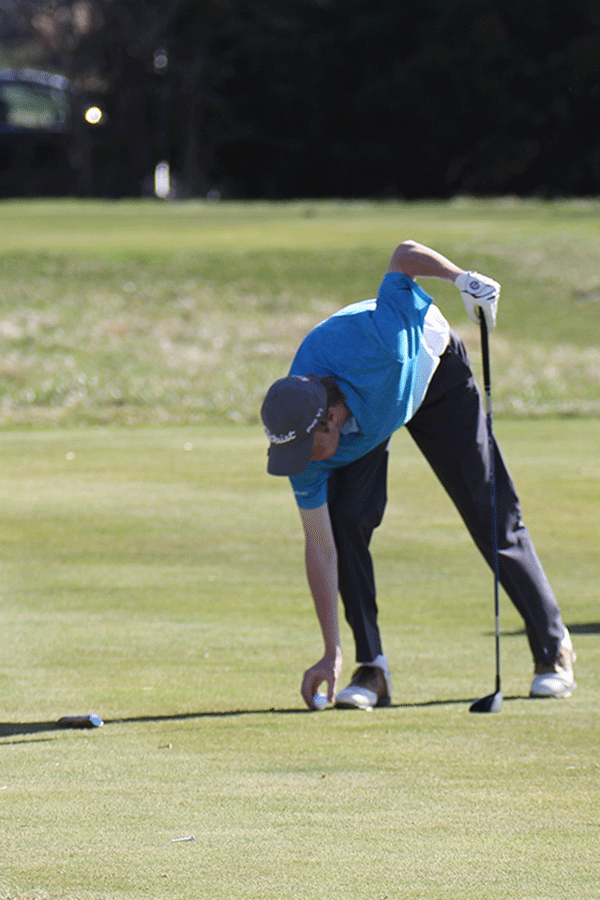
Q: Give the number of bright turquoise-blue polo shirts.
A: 1